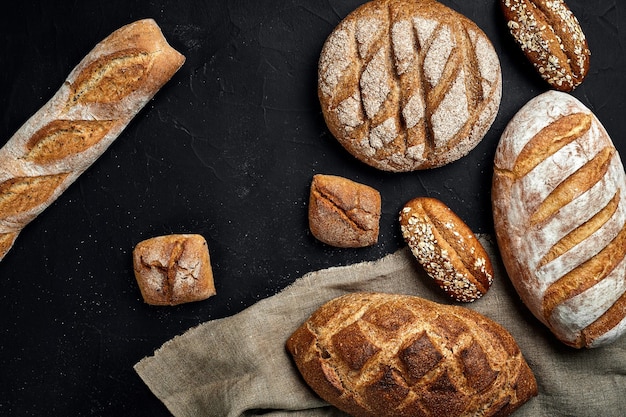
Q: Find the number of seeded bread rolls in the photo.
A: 2